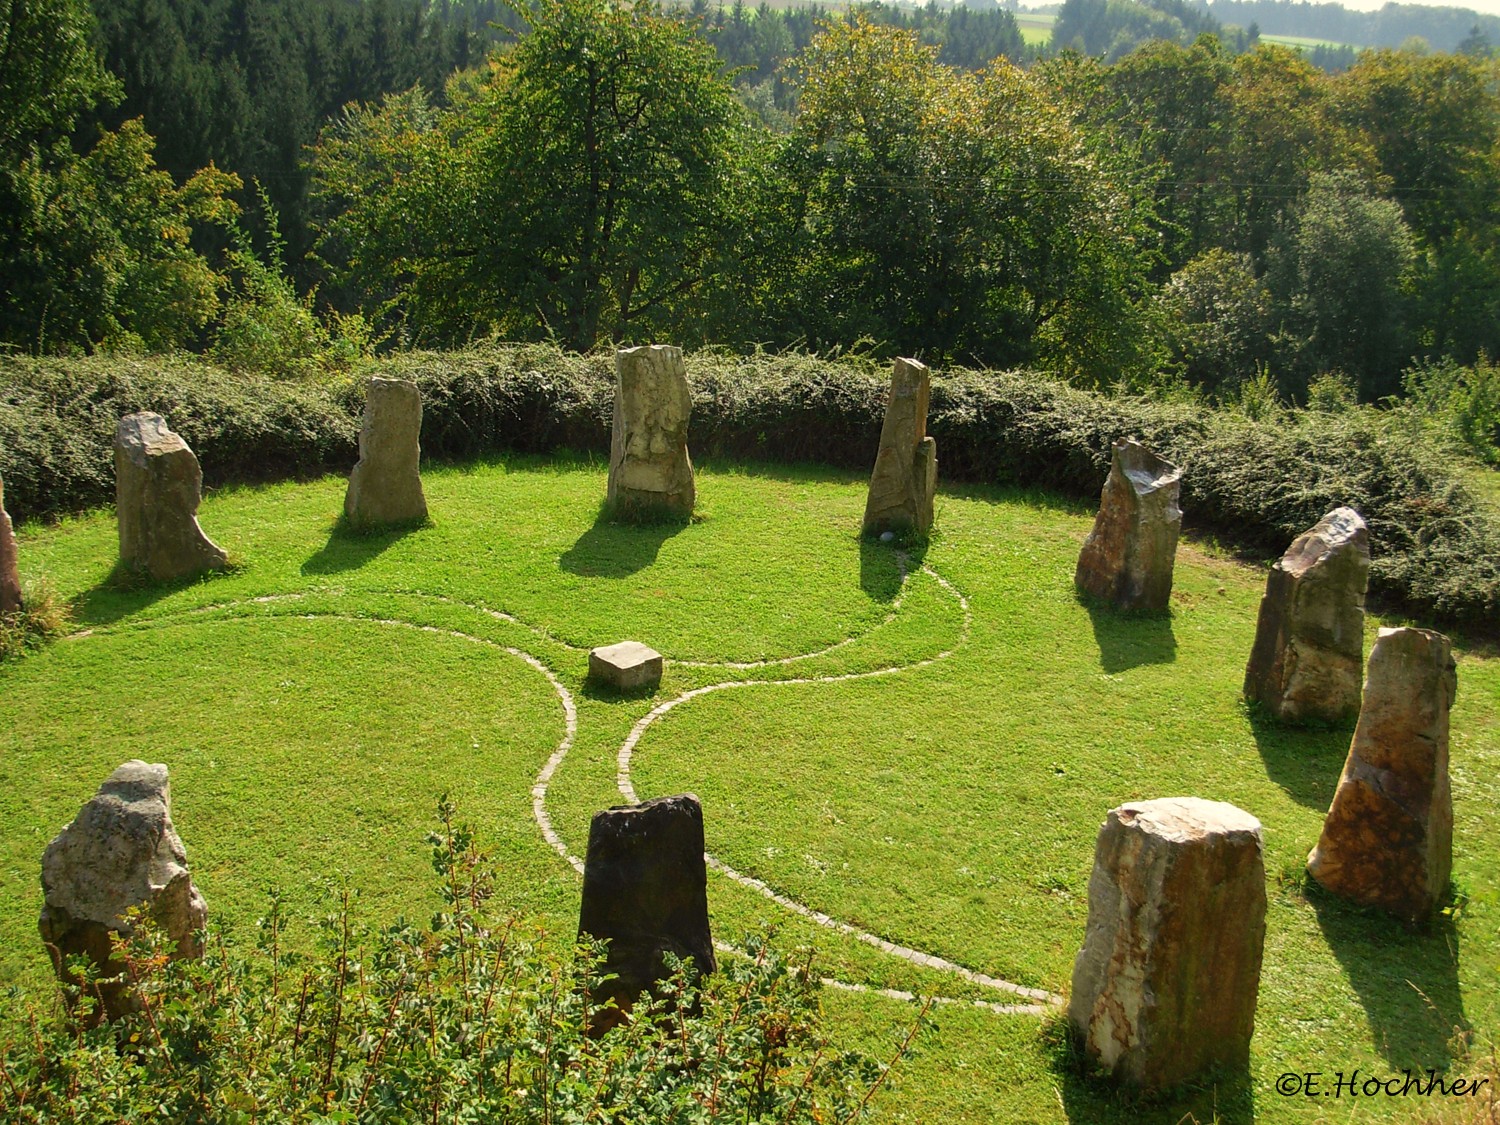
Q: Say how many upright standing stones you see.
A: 11